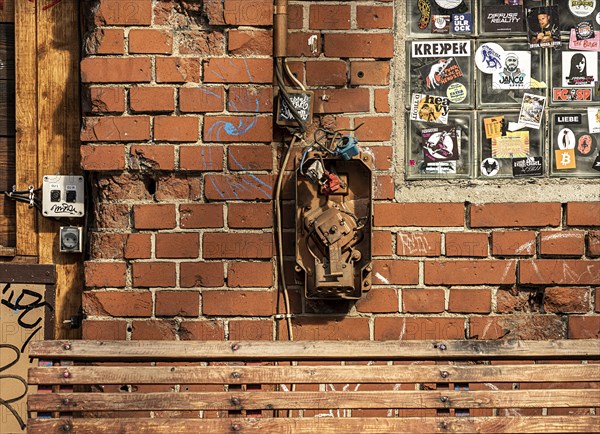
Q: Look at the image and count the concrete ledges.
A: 1